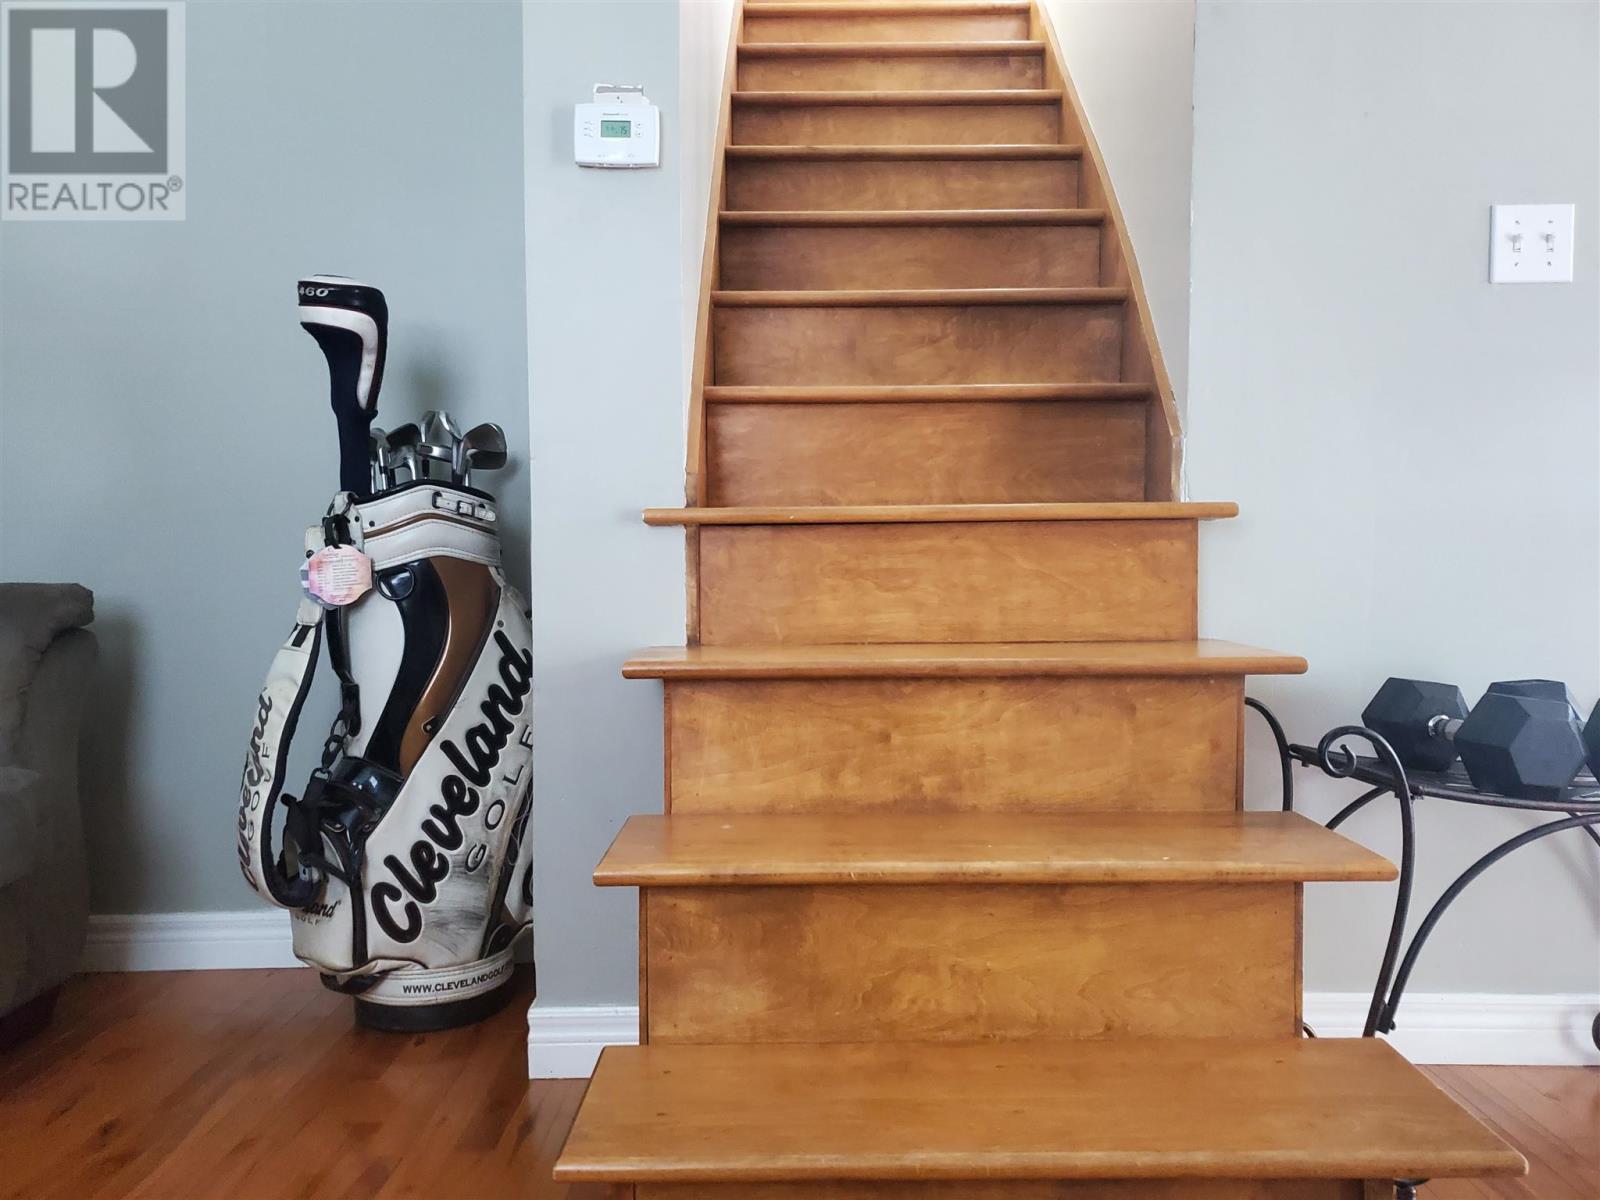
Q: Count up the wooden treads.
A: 11